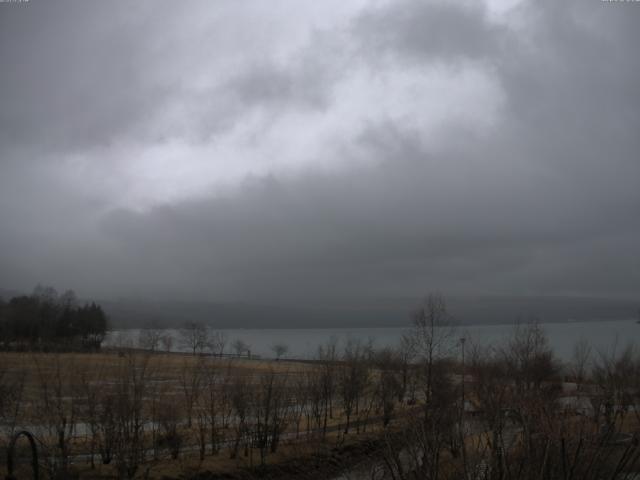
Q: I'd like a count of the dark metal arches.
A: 1